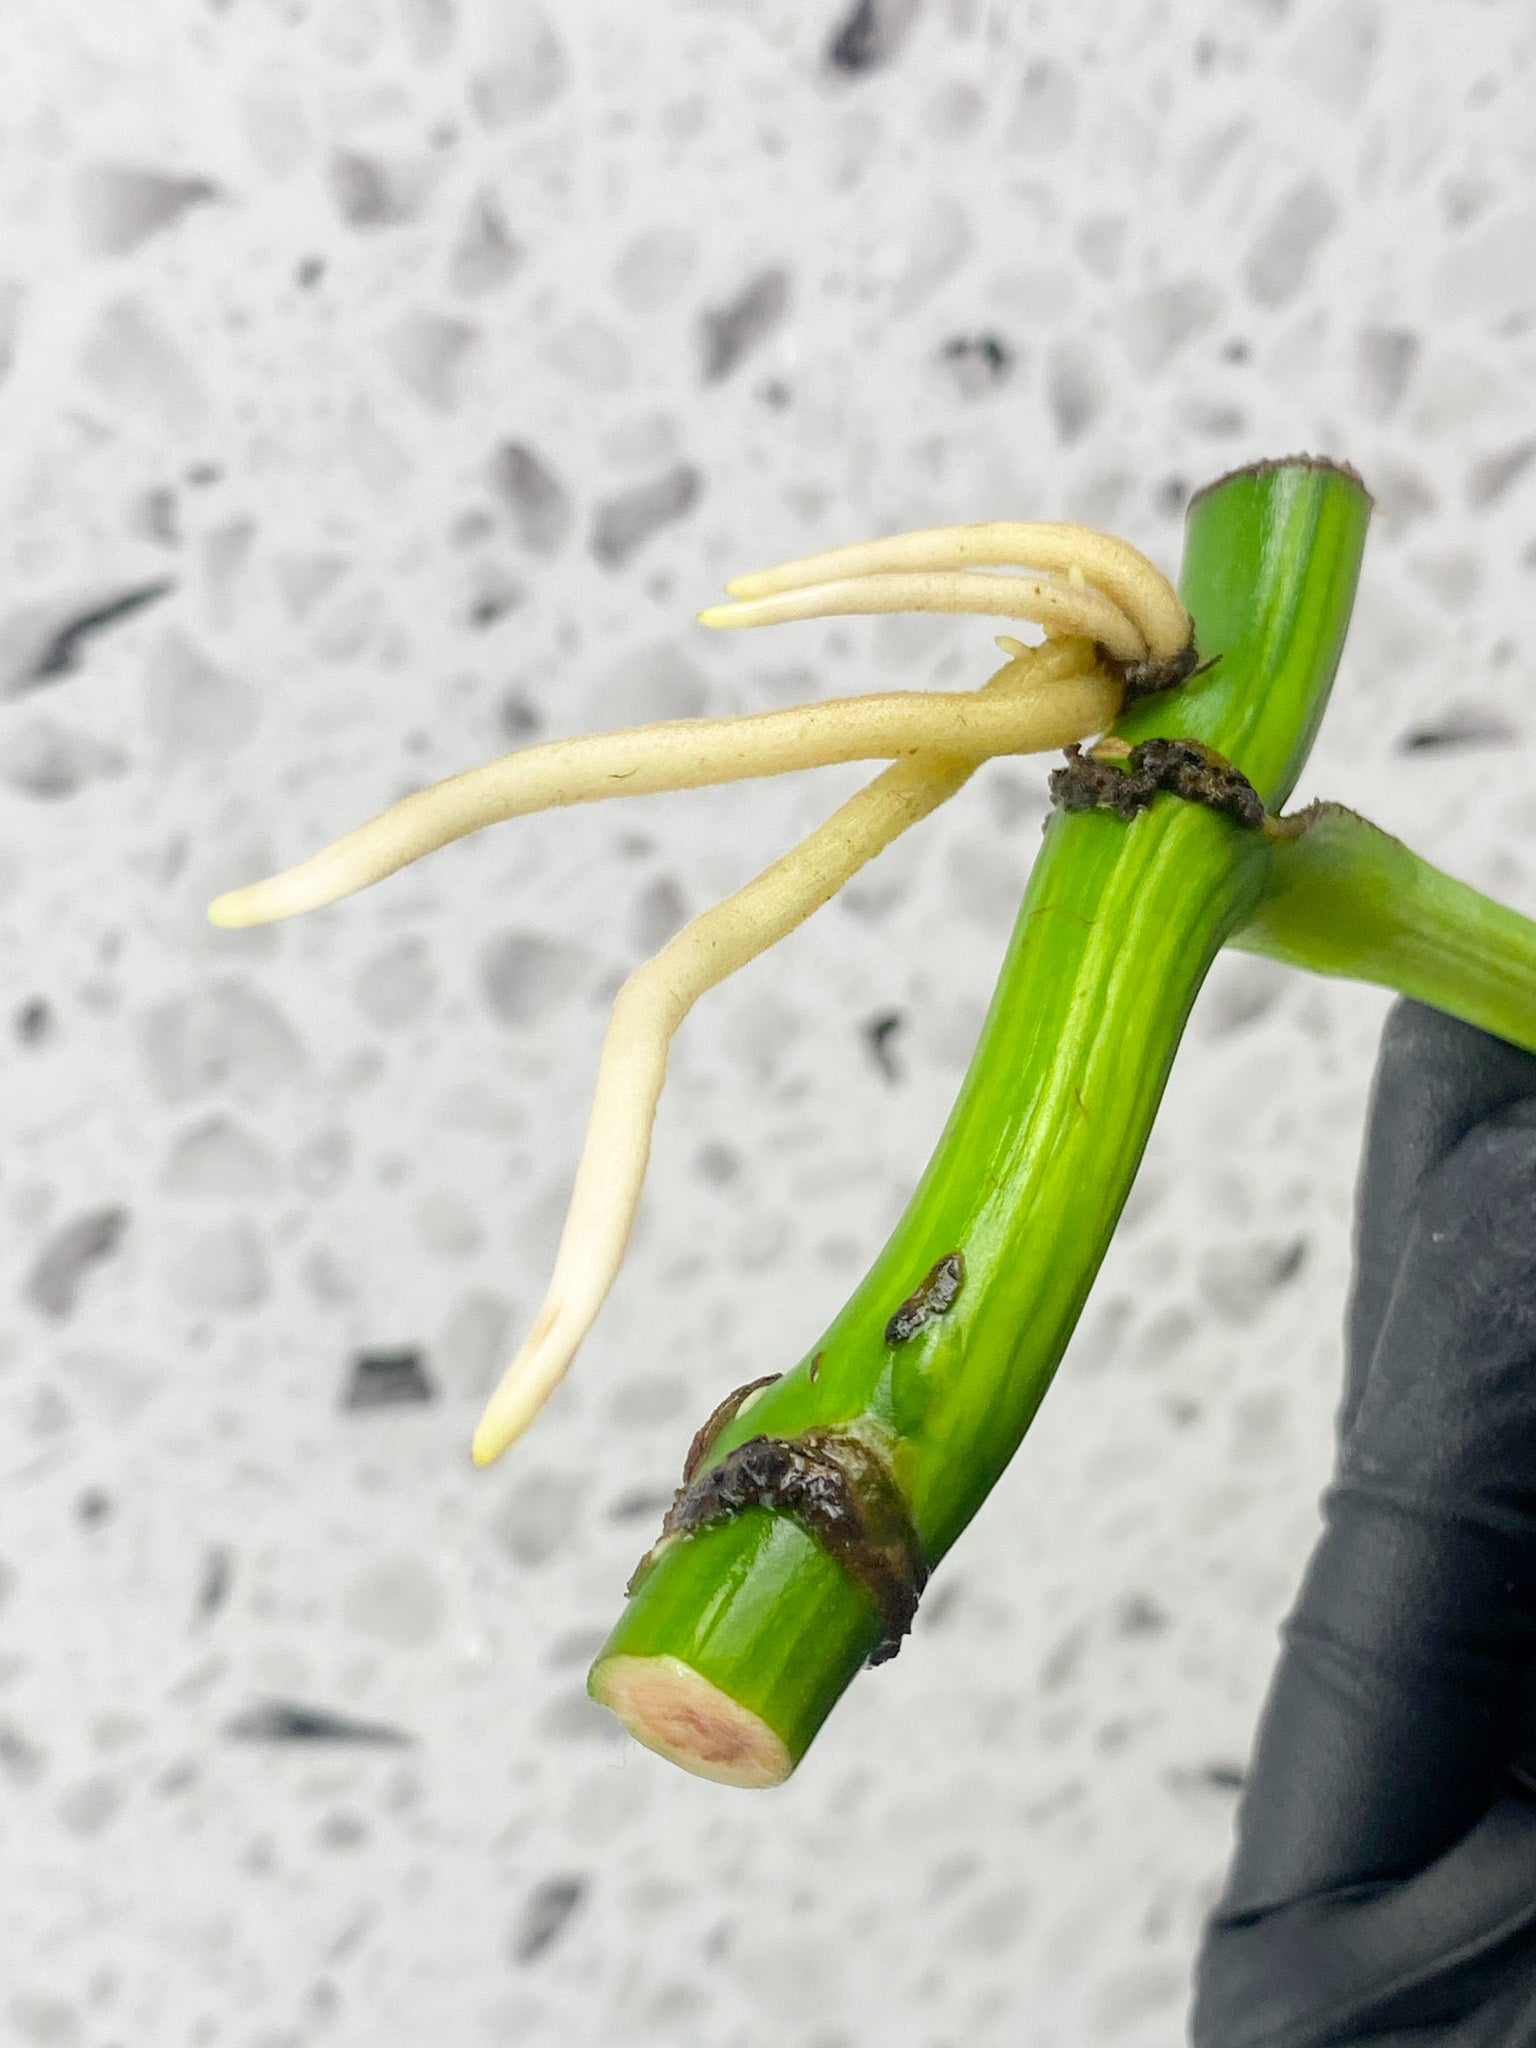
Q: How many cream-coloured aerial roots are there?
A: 4